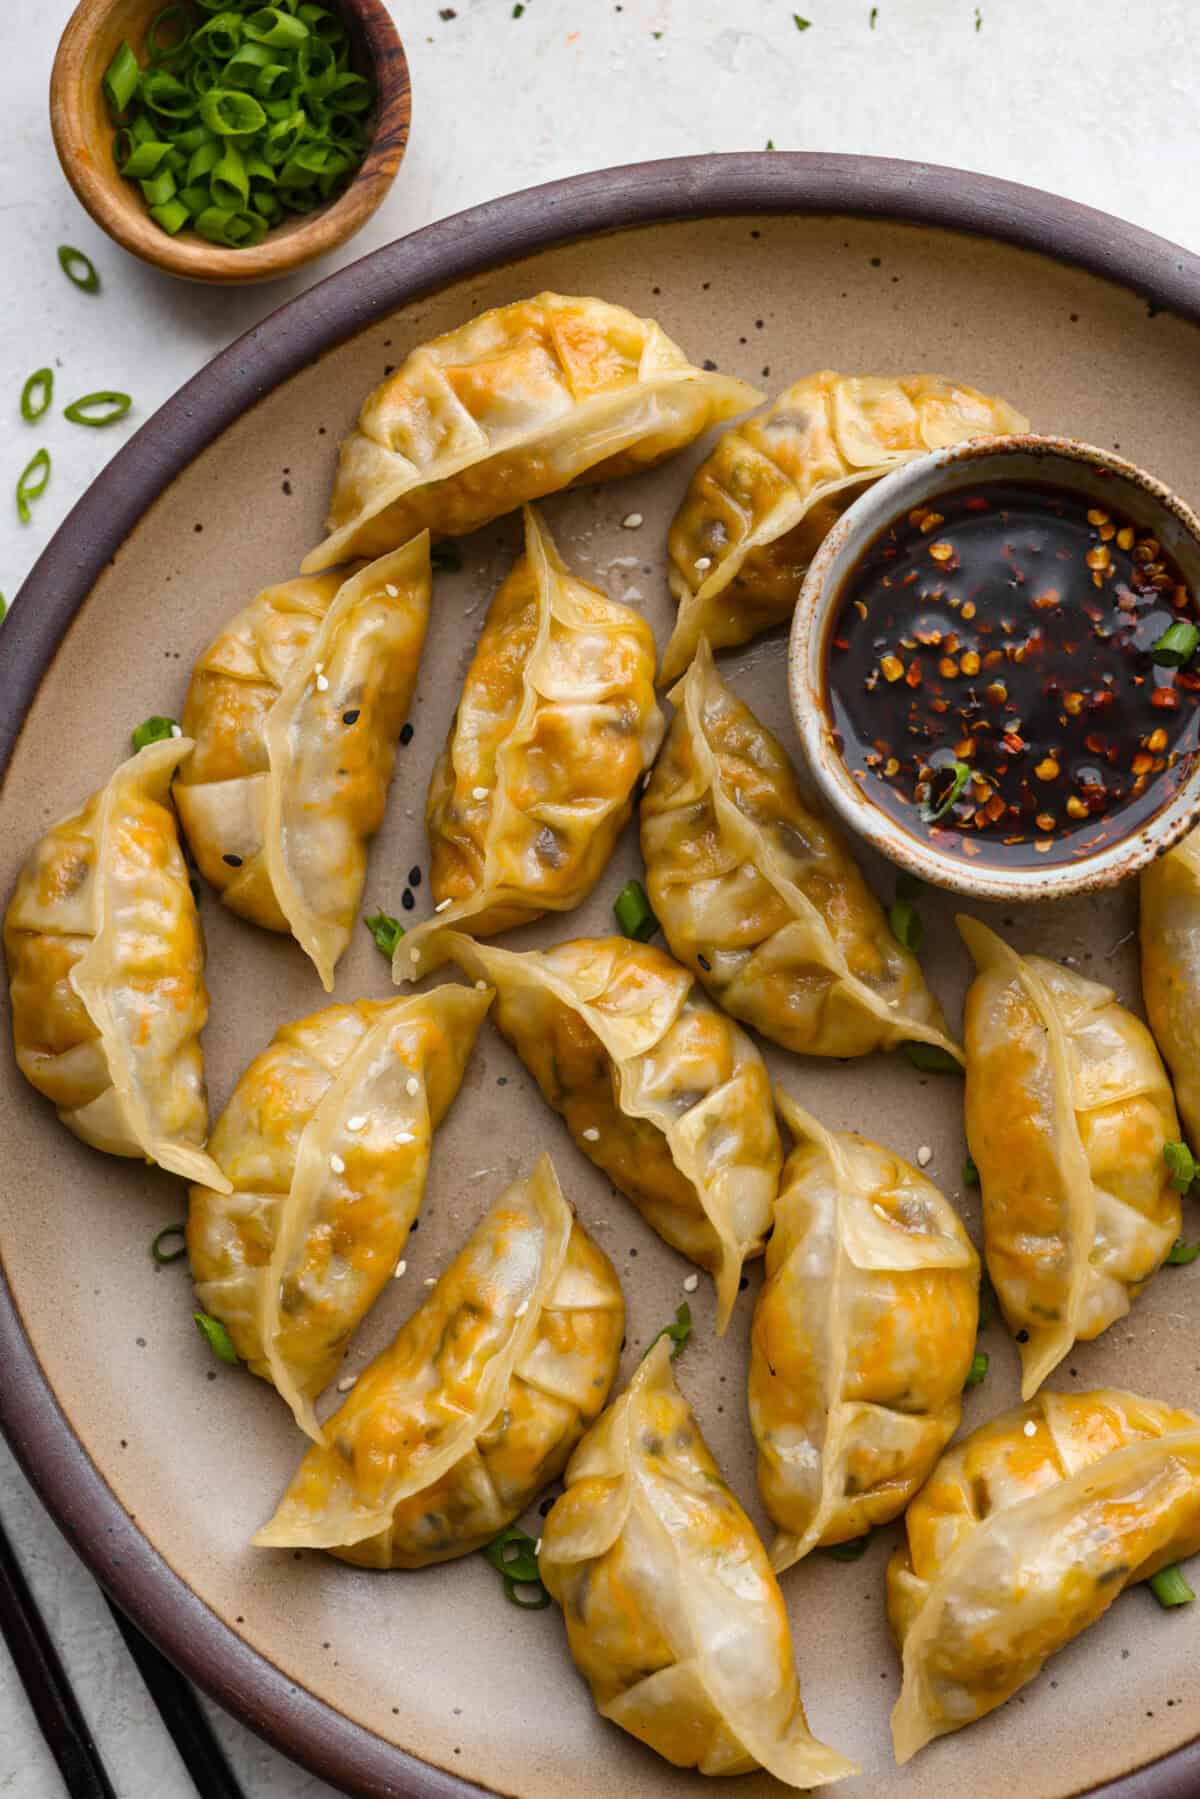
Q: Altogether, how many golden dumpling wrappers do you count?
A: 14